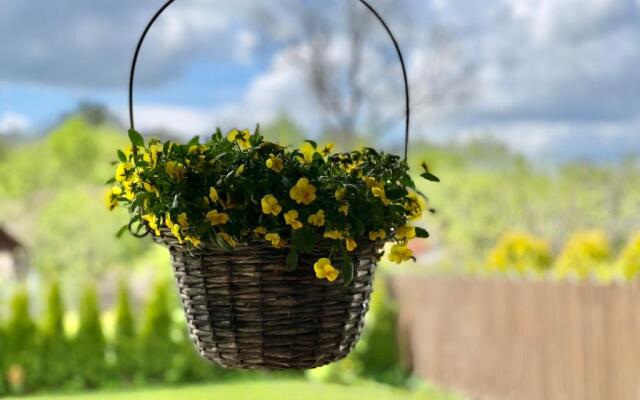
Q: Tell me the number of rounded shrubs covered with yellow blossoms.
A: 3